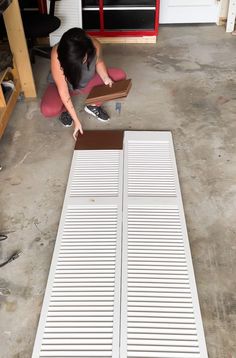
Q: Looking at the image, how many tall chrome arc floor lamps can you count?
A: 0